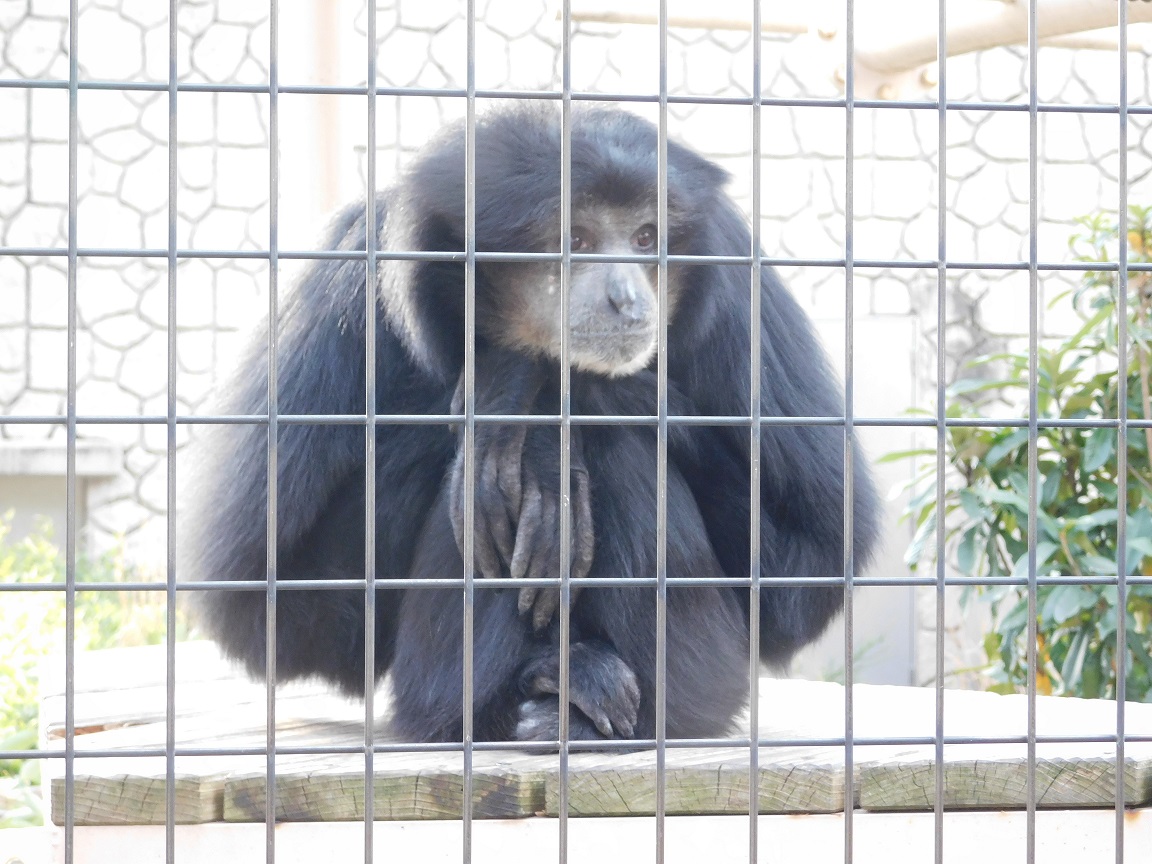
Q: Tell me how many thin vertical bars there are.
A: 12